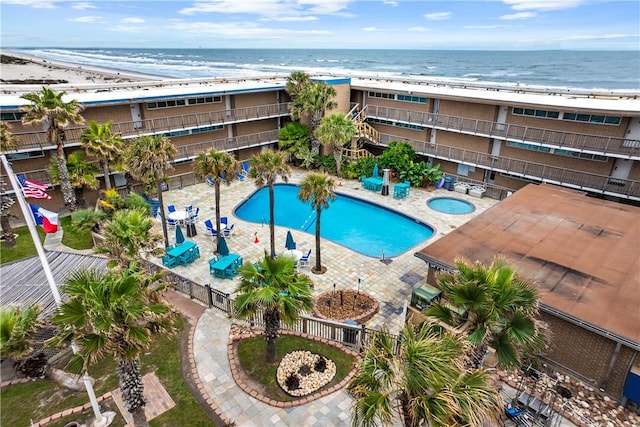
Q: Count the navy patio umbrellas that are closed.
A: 3